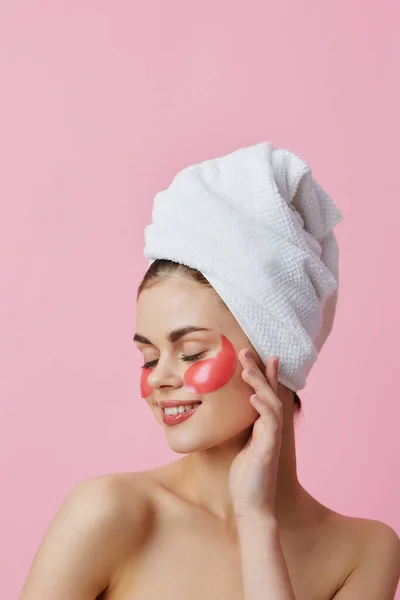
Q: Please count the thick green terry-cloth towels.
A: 0